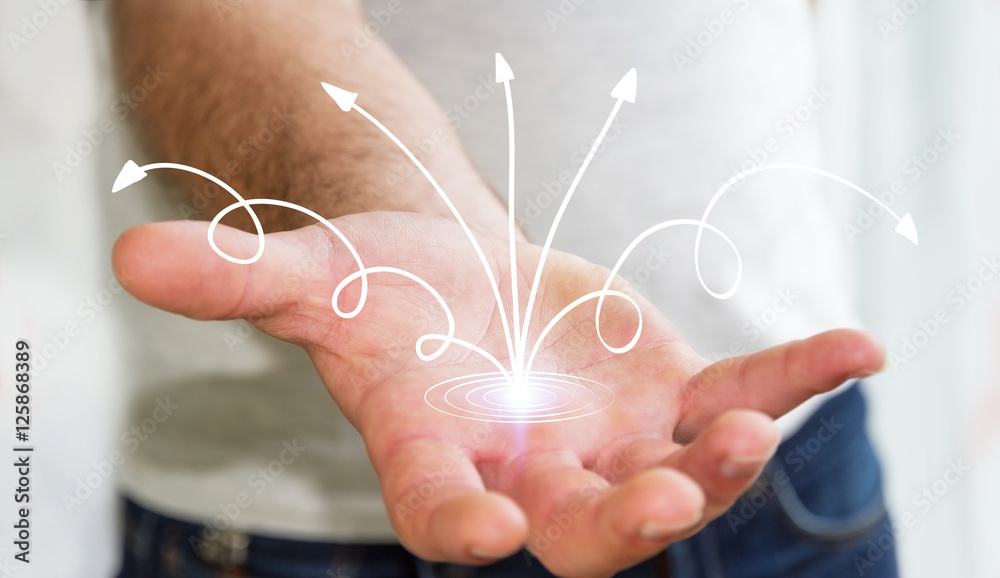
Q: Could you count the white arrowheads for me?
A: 5